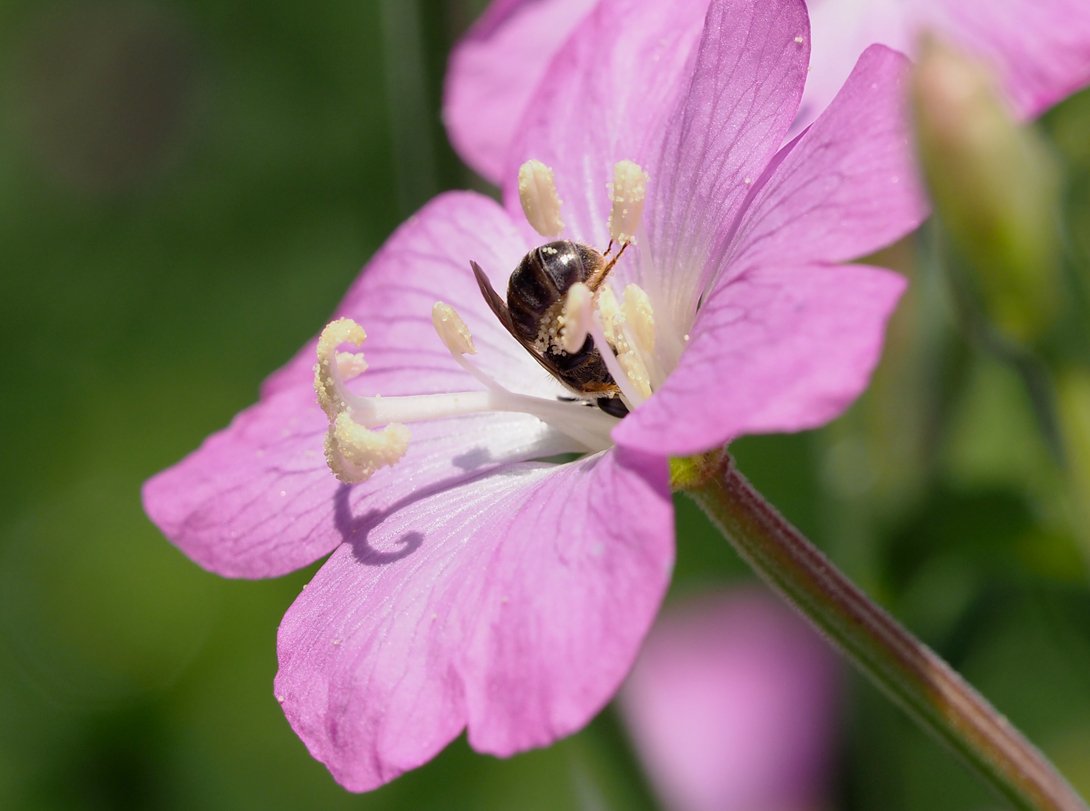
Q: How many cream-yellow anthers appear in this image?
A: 7